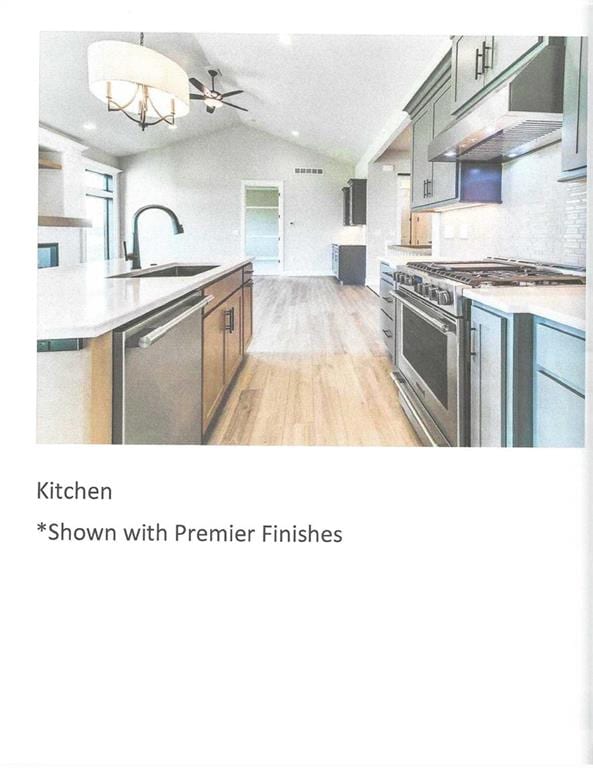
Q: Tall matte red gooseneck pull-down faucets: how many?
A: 0